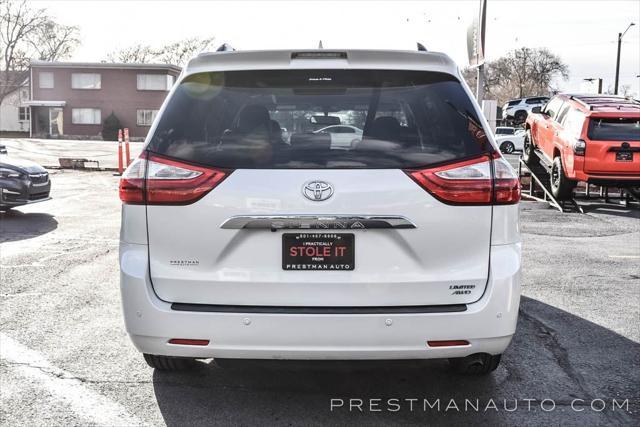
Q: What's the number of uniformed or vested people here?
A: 0